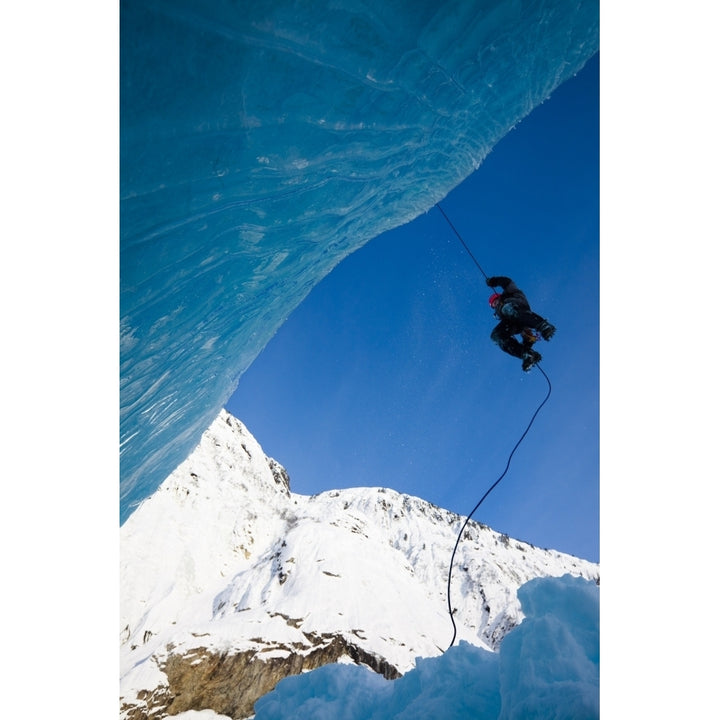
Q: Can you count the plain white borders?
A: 2